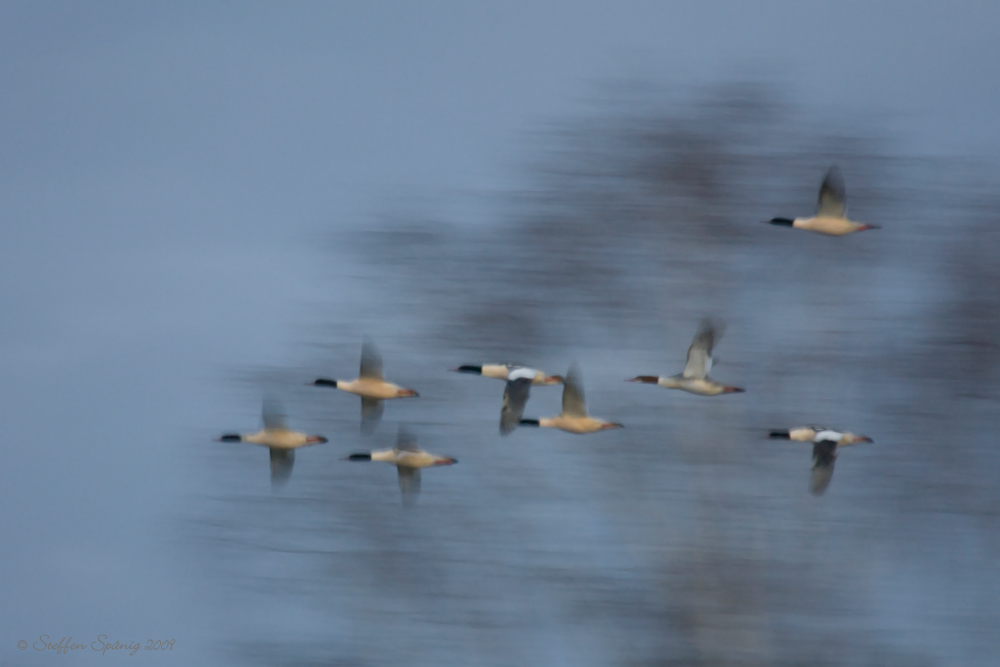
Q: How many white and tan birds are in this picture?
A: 8